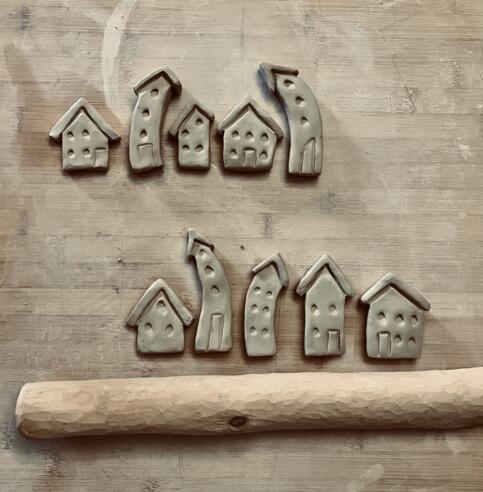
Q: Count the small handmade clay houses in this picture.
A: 10